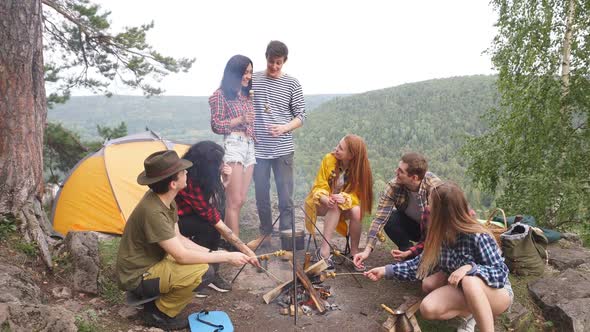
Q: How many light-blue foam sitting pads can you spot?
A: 1